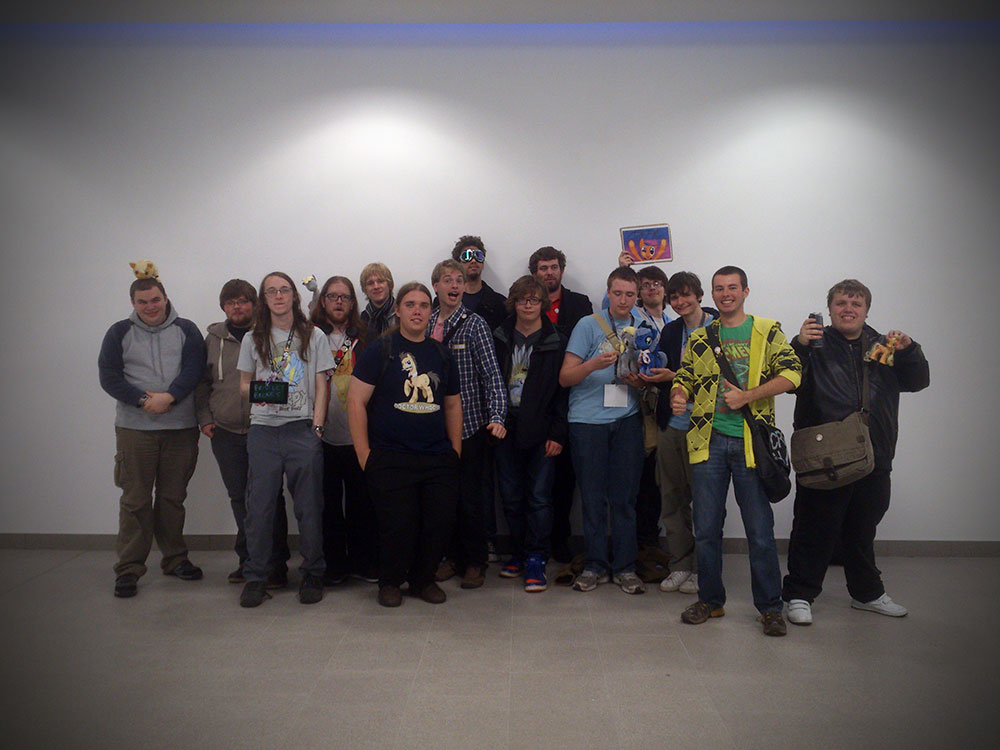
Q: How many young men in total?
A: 15